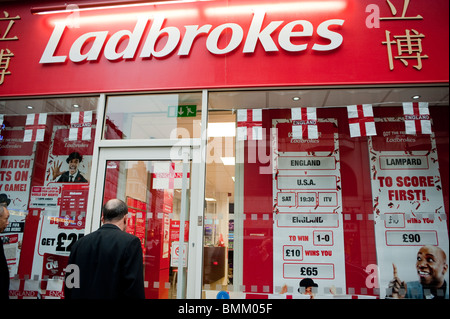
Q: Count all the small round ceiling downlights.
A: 4